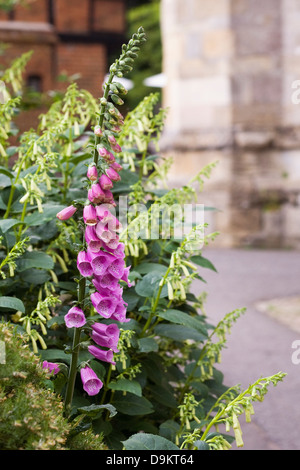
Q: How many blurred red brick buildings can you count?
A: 1